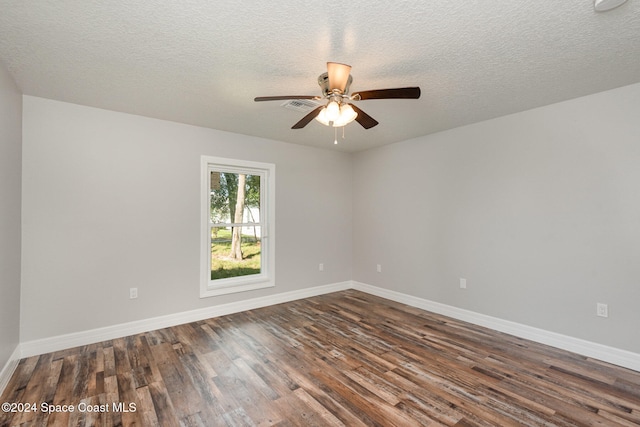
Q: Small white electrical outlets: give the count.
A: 5